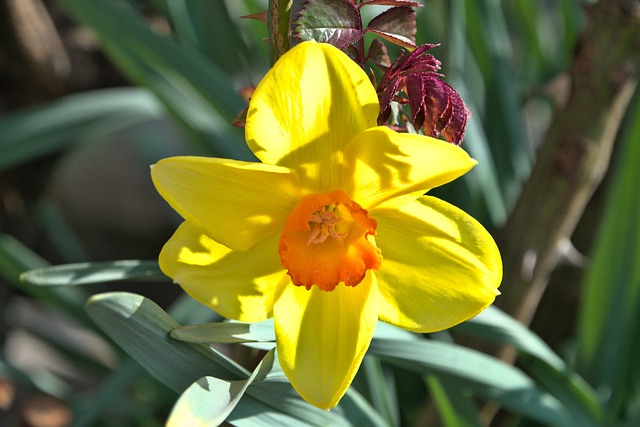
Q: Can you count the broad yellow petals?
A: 6